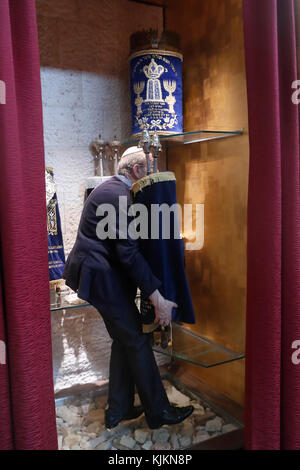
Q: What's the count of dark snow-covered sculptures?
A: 0